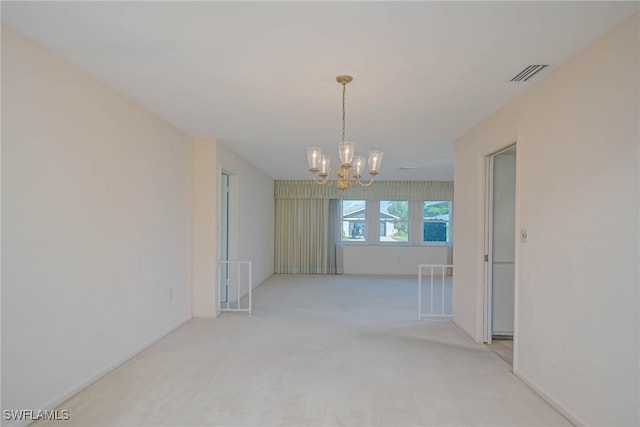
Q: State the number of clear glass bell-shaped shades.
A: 5